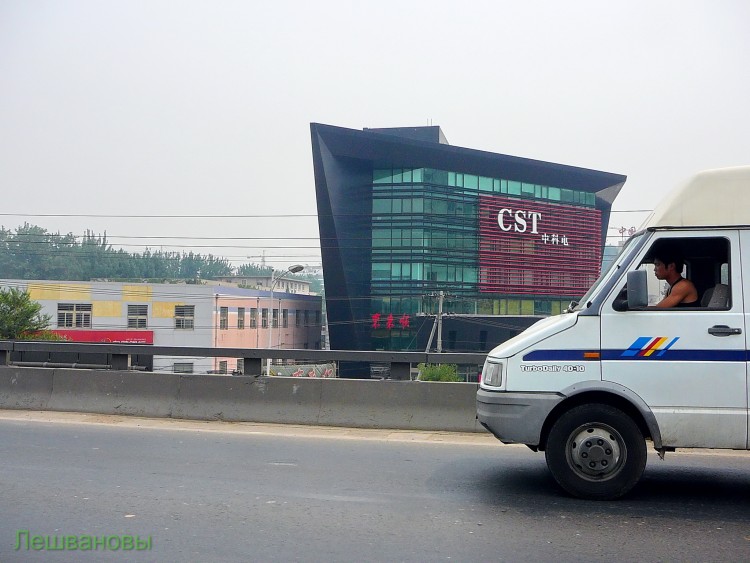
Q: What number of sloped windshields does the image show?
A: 1